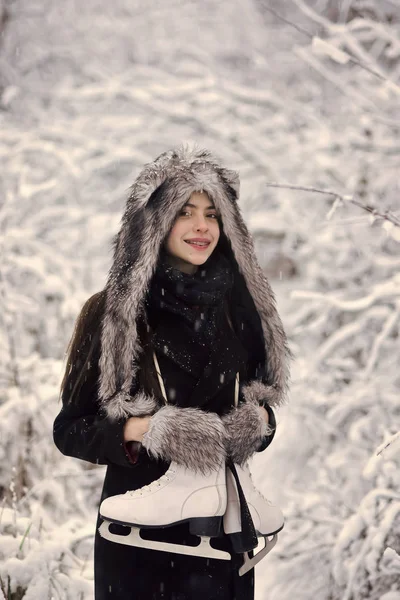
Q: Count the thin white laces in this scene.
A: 2